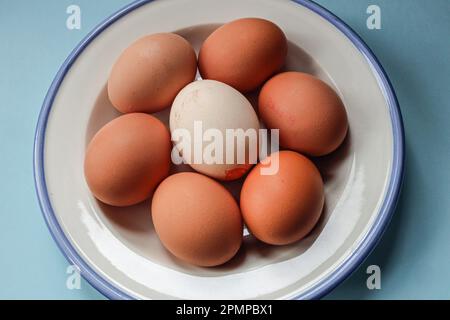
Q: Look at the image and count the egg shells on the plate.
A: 7